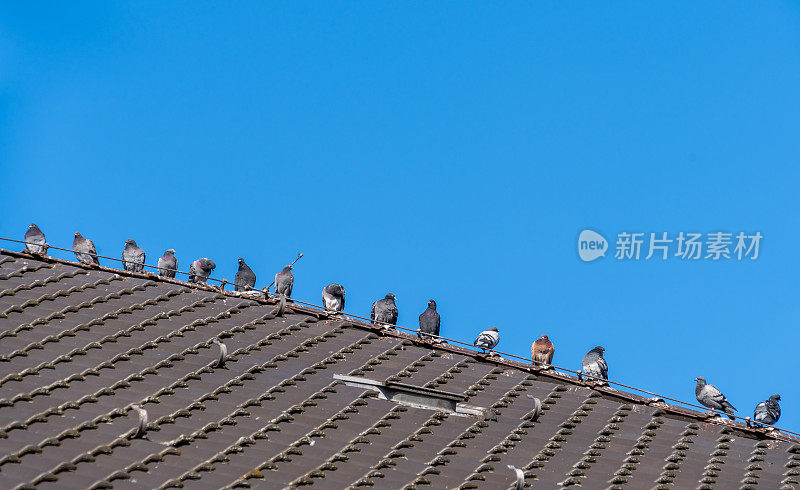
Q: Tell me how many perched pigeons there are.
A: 15